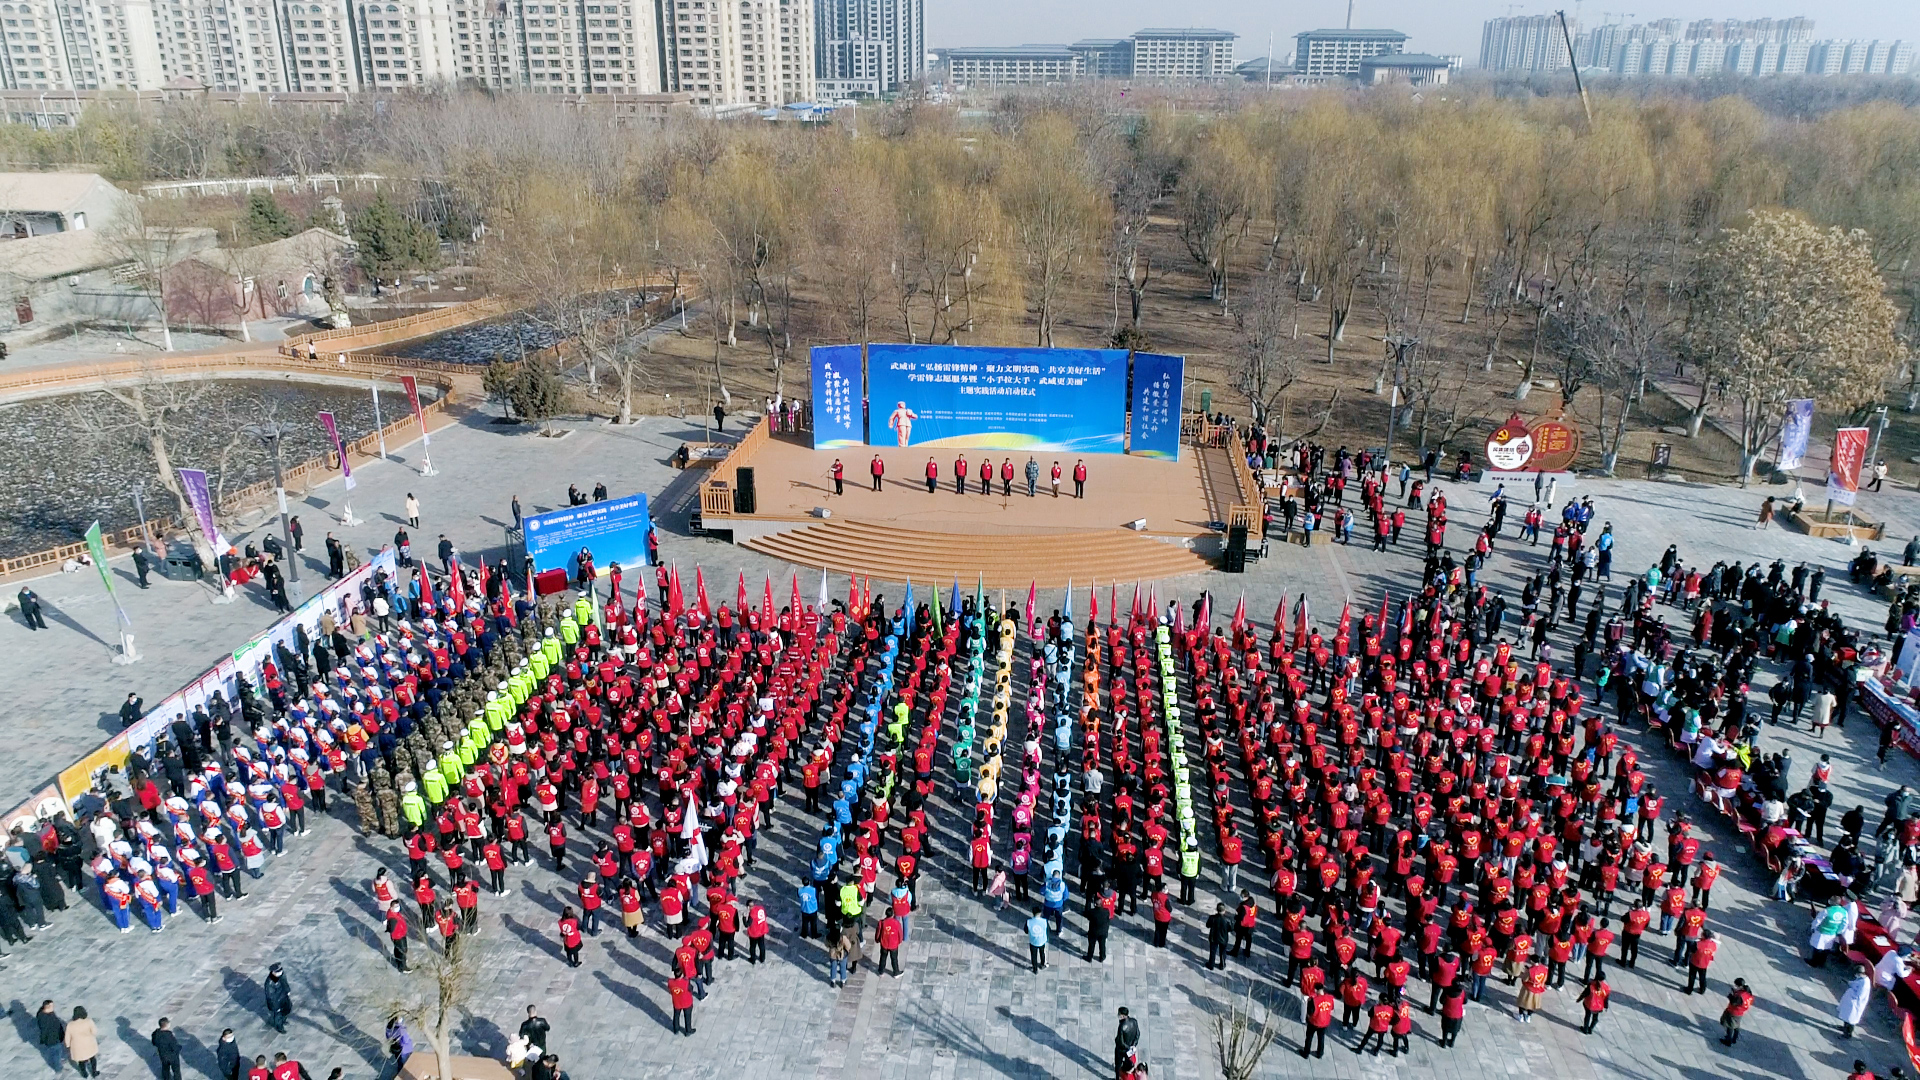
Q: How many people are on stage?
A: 9